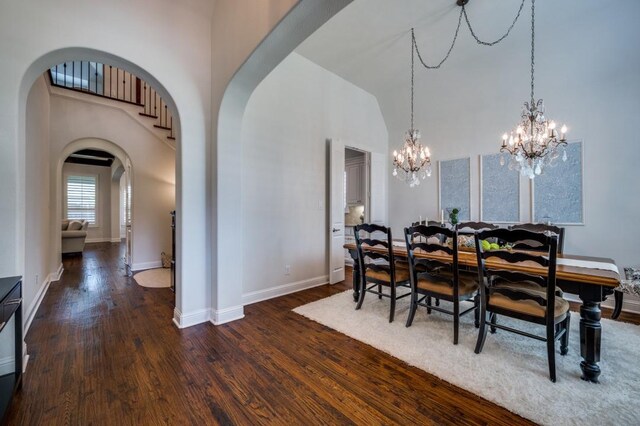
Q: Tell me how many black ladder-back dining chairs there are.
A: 6